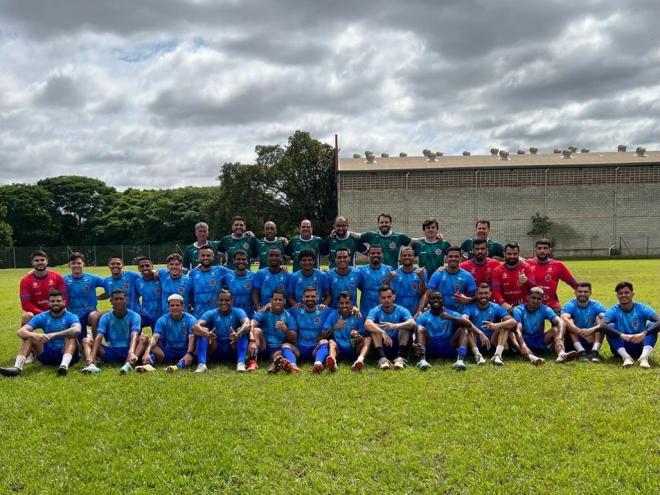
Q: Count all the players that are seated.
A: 13